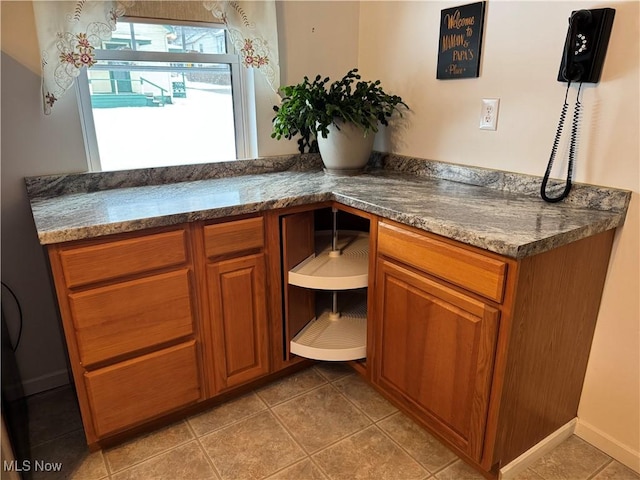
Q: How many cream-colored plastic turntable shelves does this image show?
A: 2